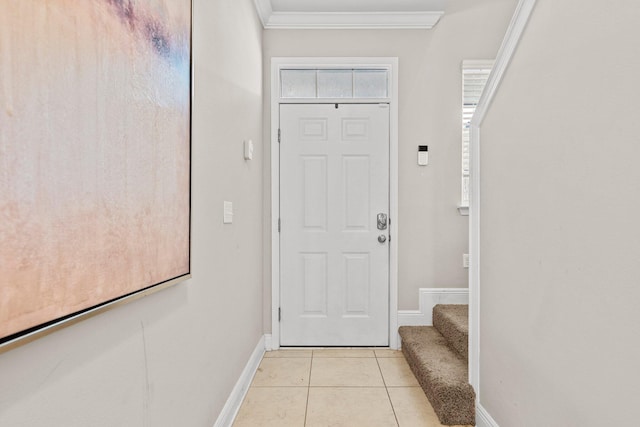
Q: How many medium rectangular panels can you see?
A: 2